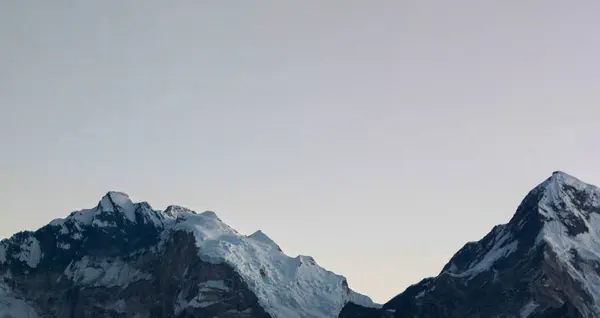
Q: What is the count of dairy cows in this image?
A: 0